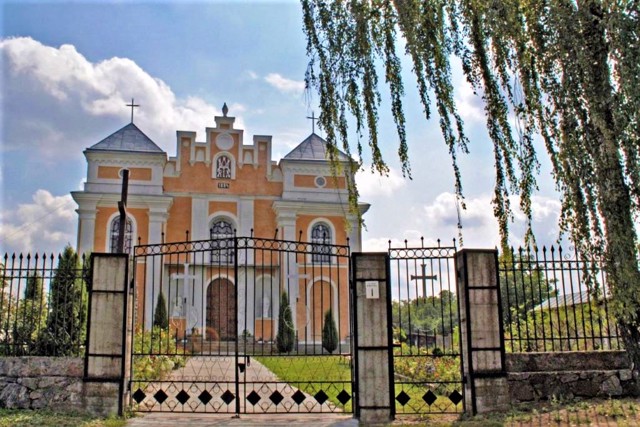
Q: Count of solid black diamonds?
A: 13